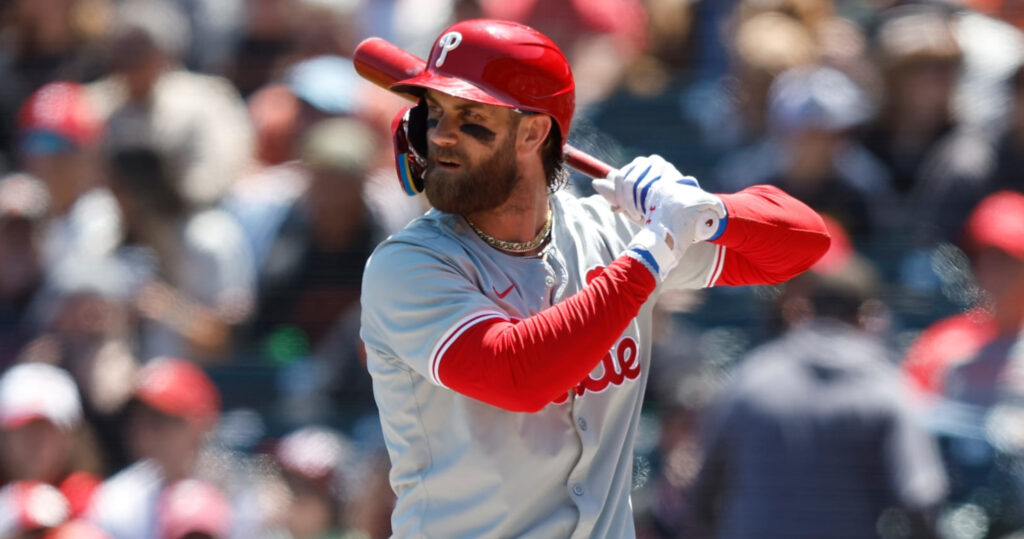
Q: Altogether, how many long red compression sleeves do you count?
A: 2